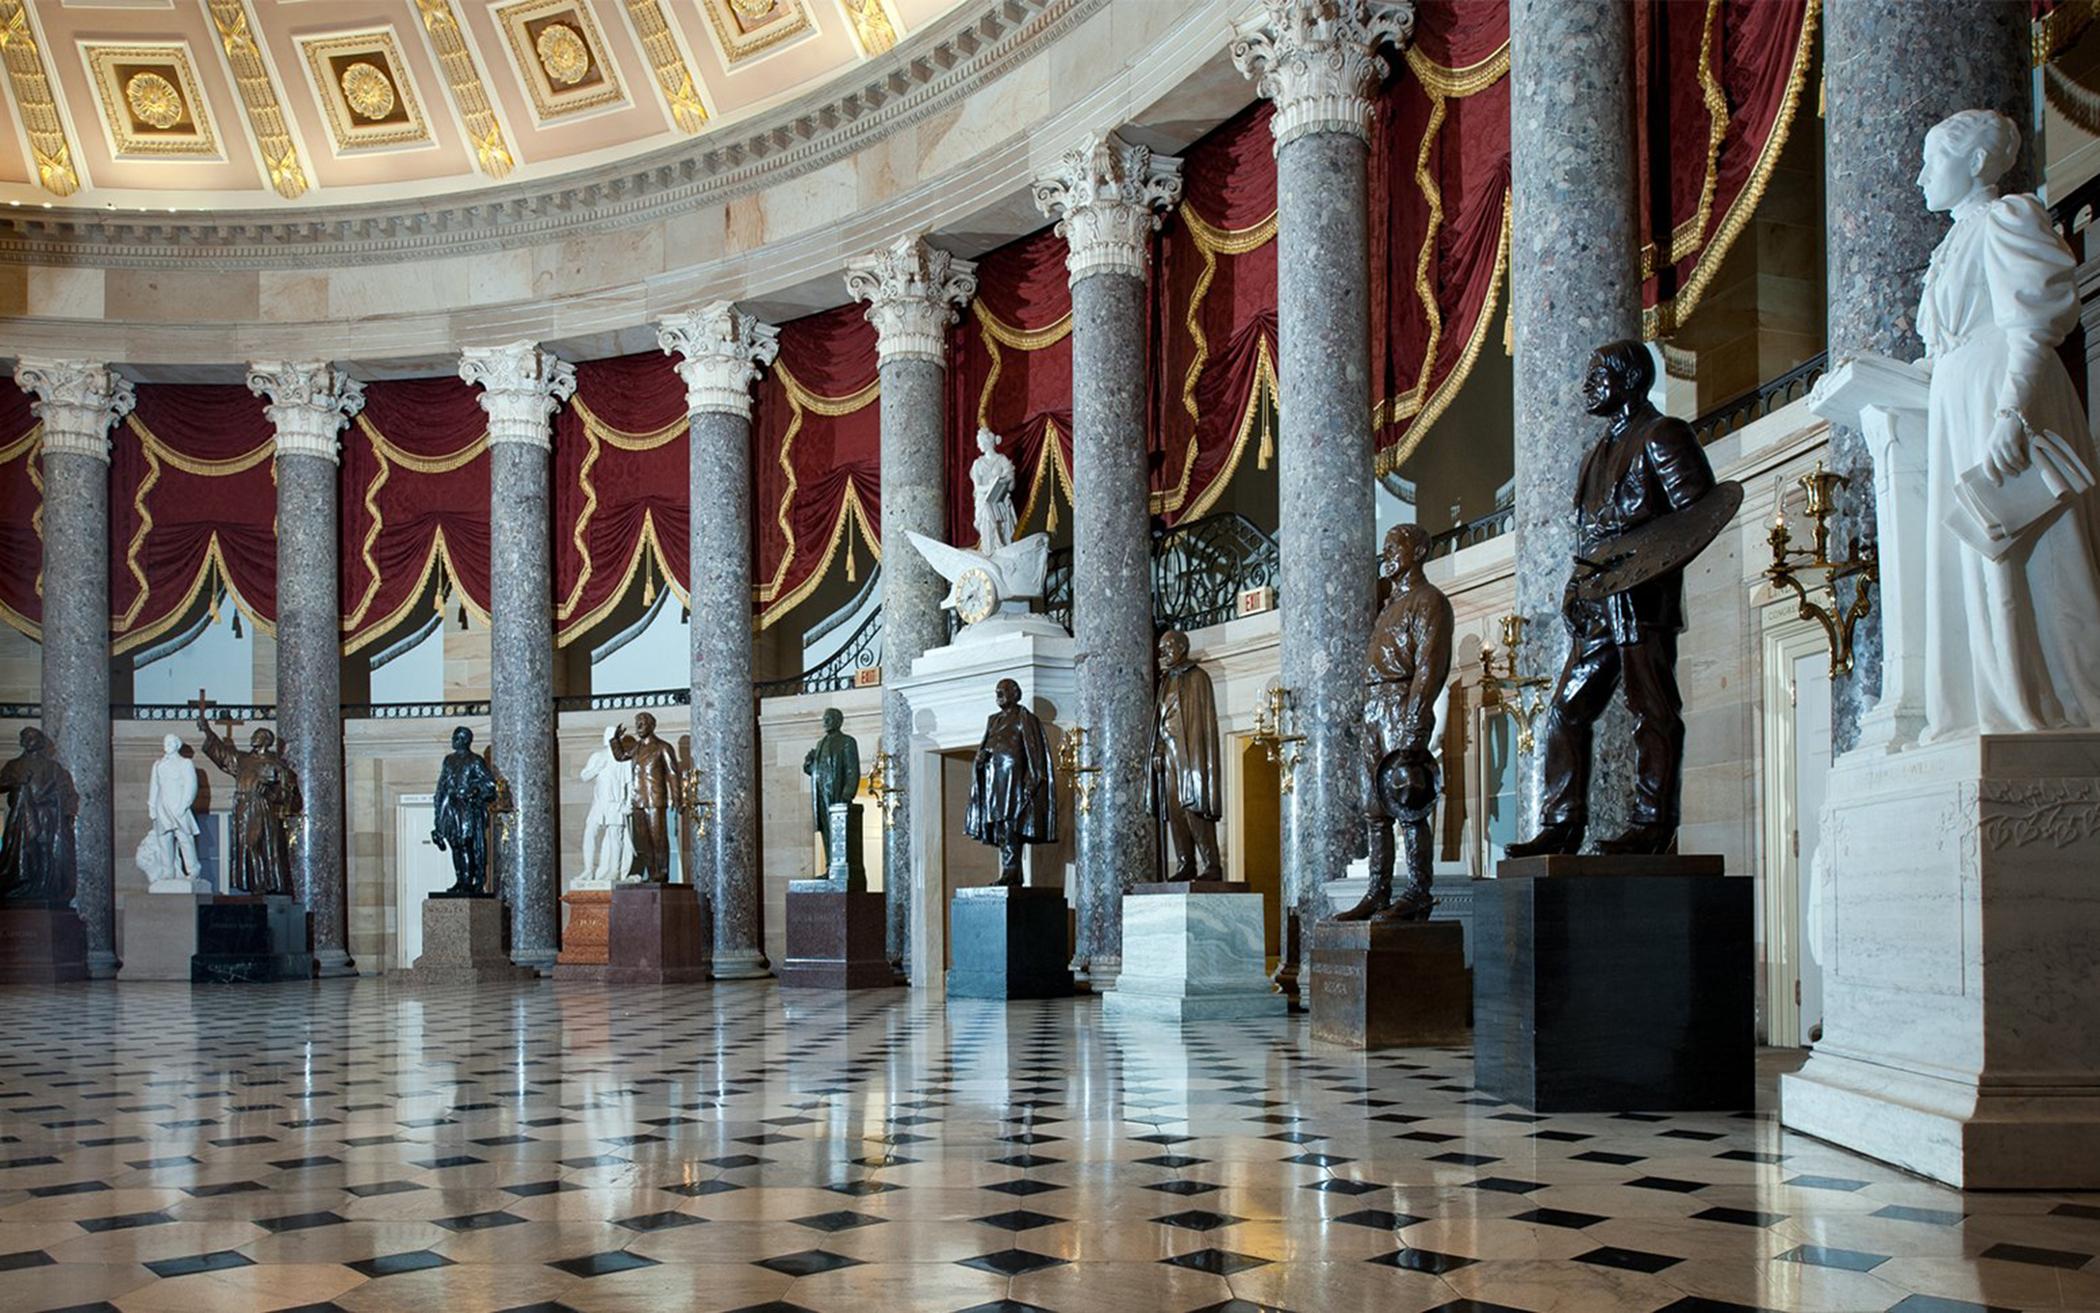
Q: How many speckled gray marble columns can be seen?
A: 9